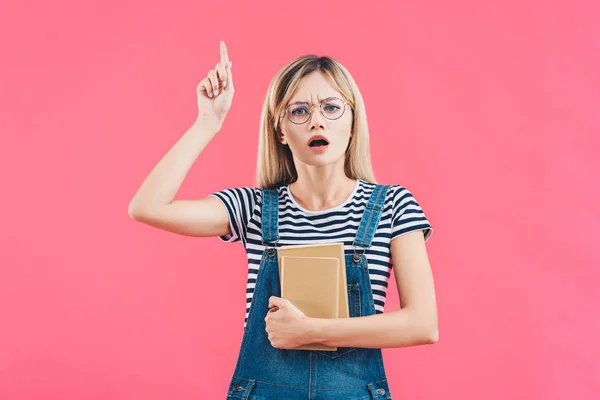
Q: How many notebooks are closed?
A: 2